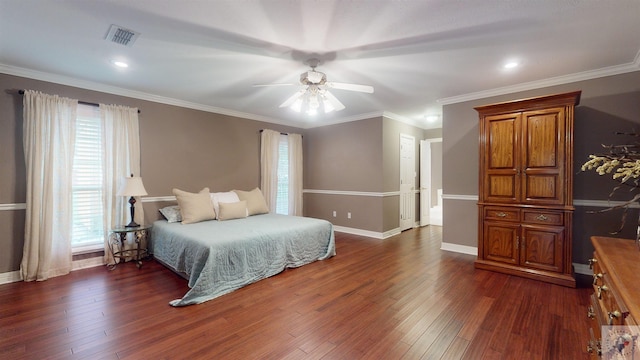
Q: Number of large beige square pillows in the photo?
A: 2